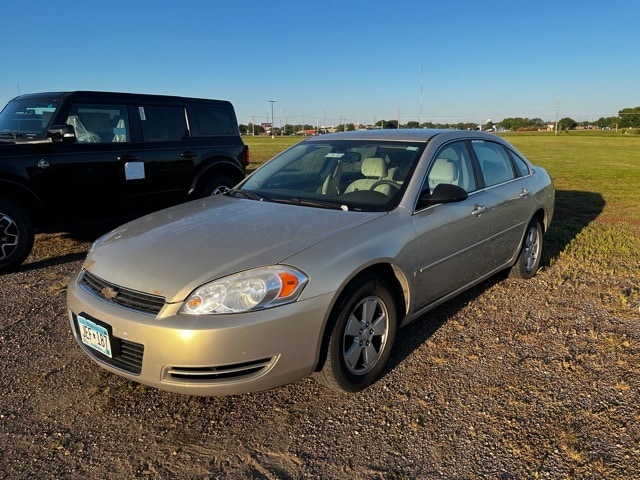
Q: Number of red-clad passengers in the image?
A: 0